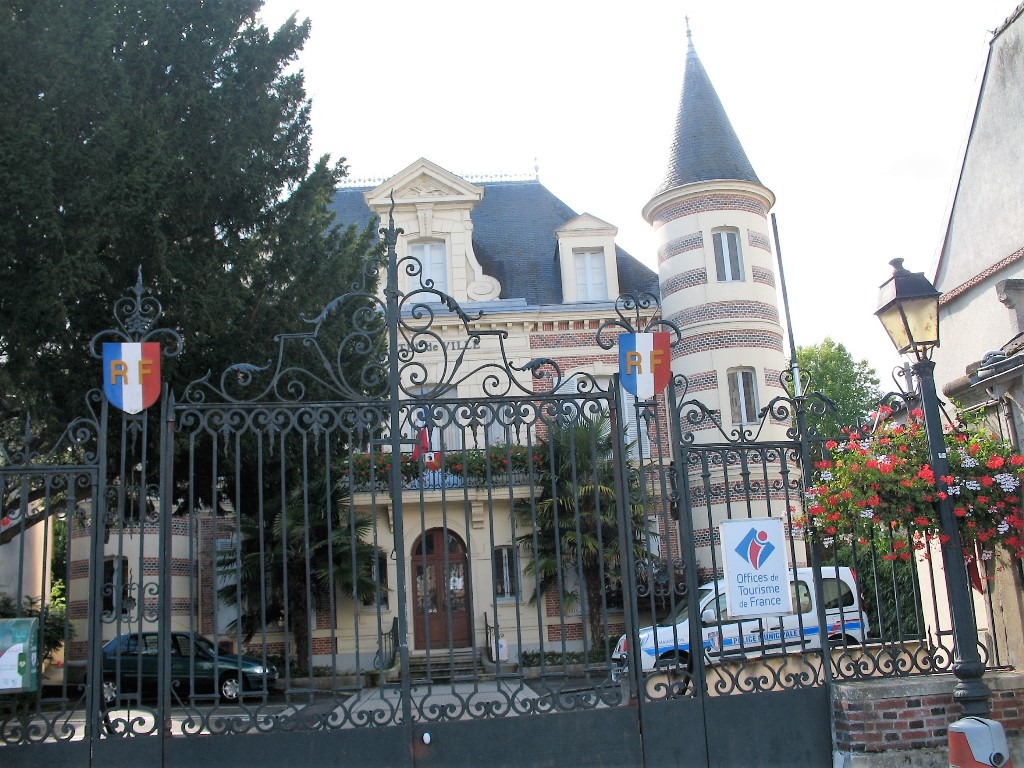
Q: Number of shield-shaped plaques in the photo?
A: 2